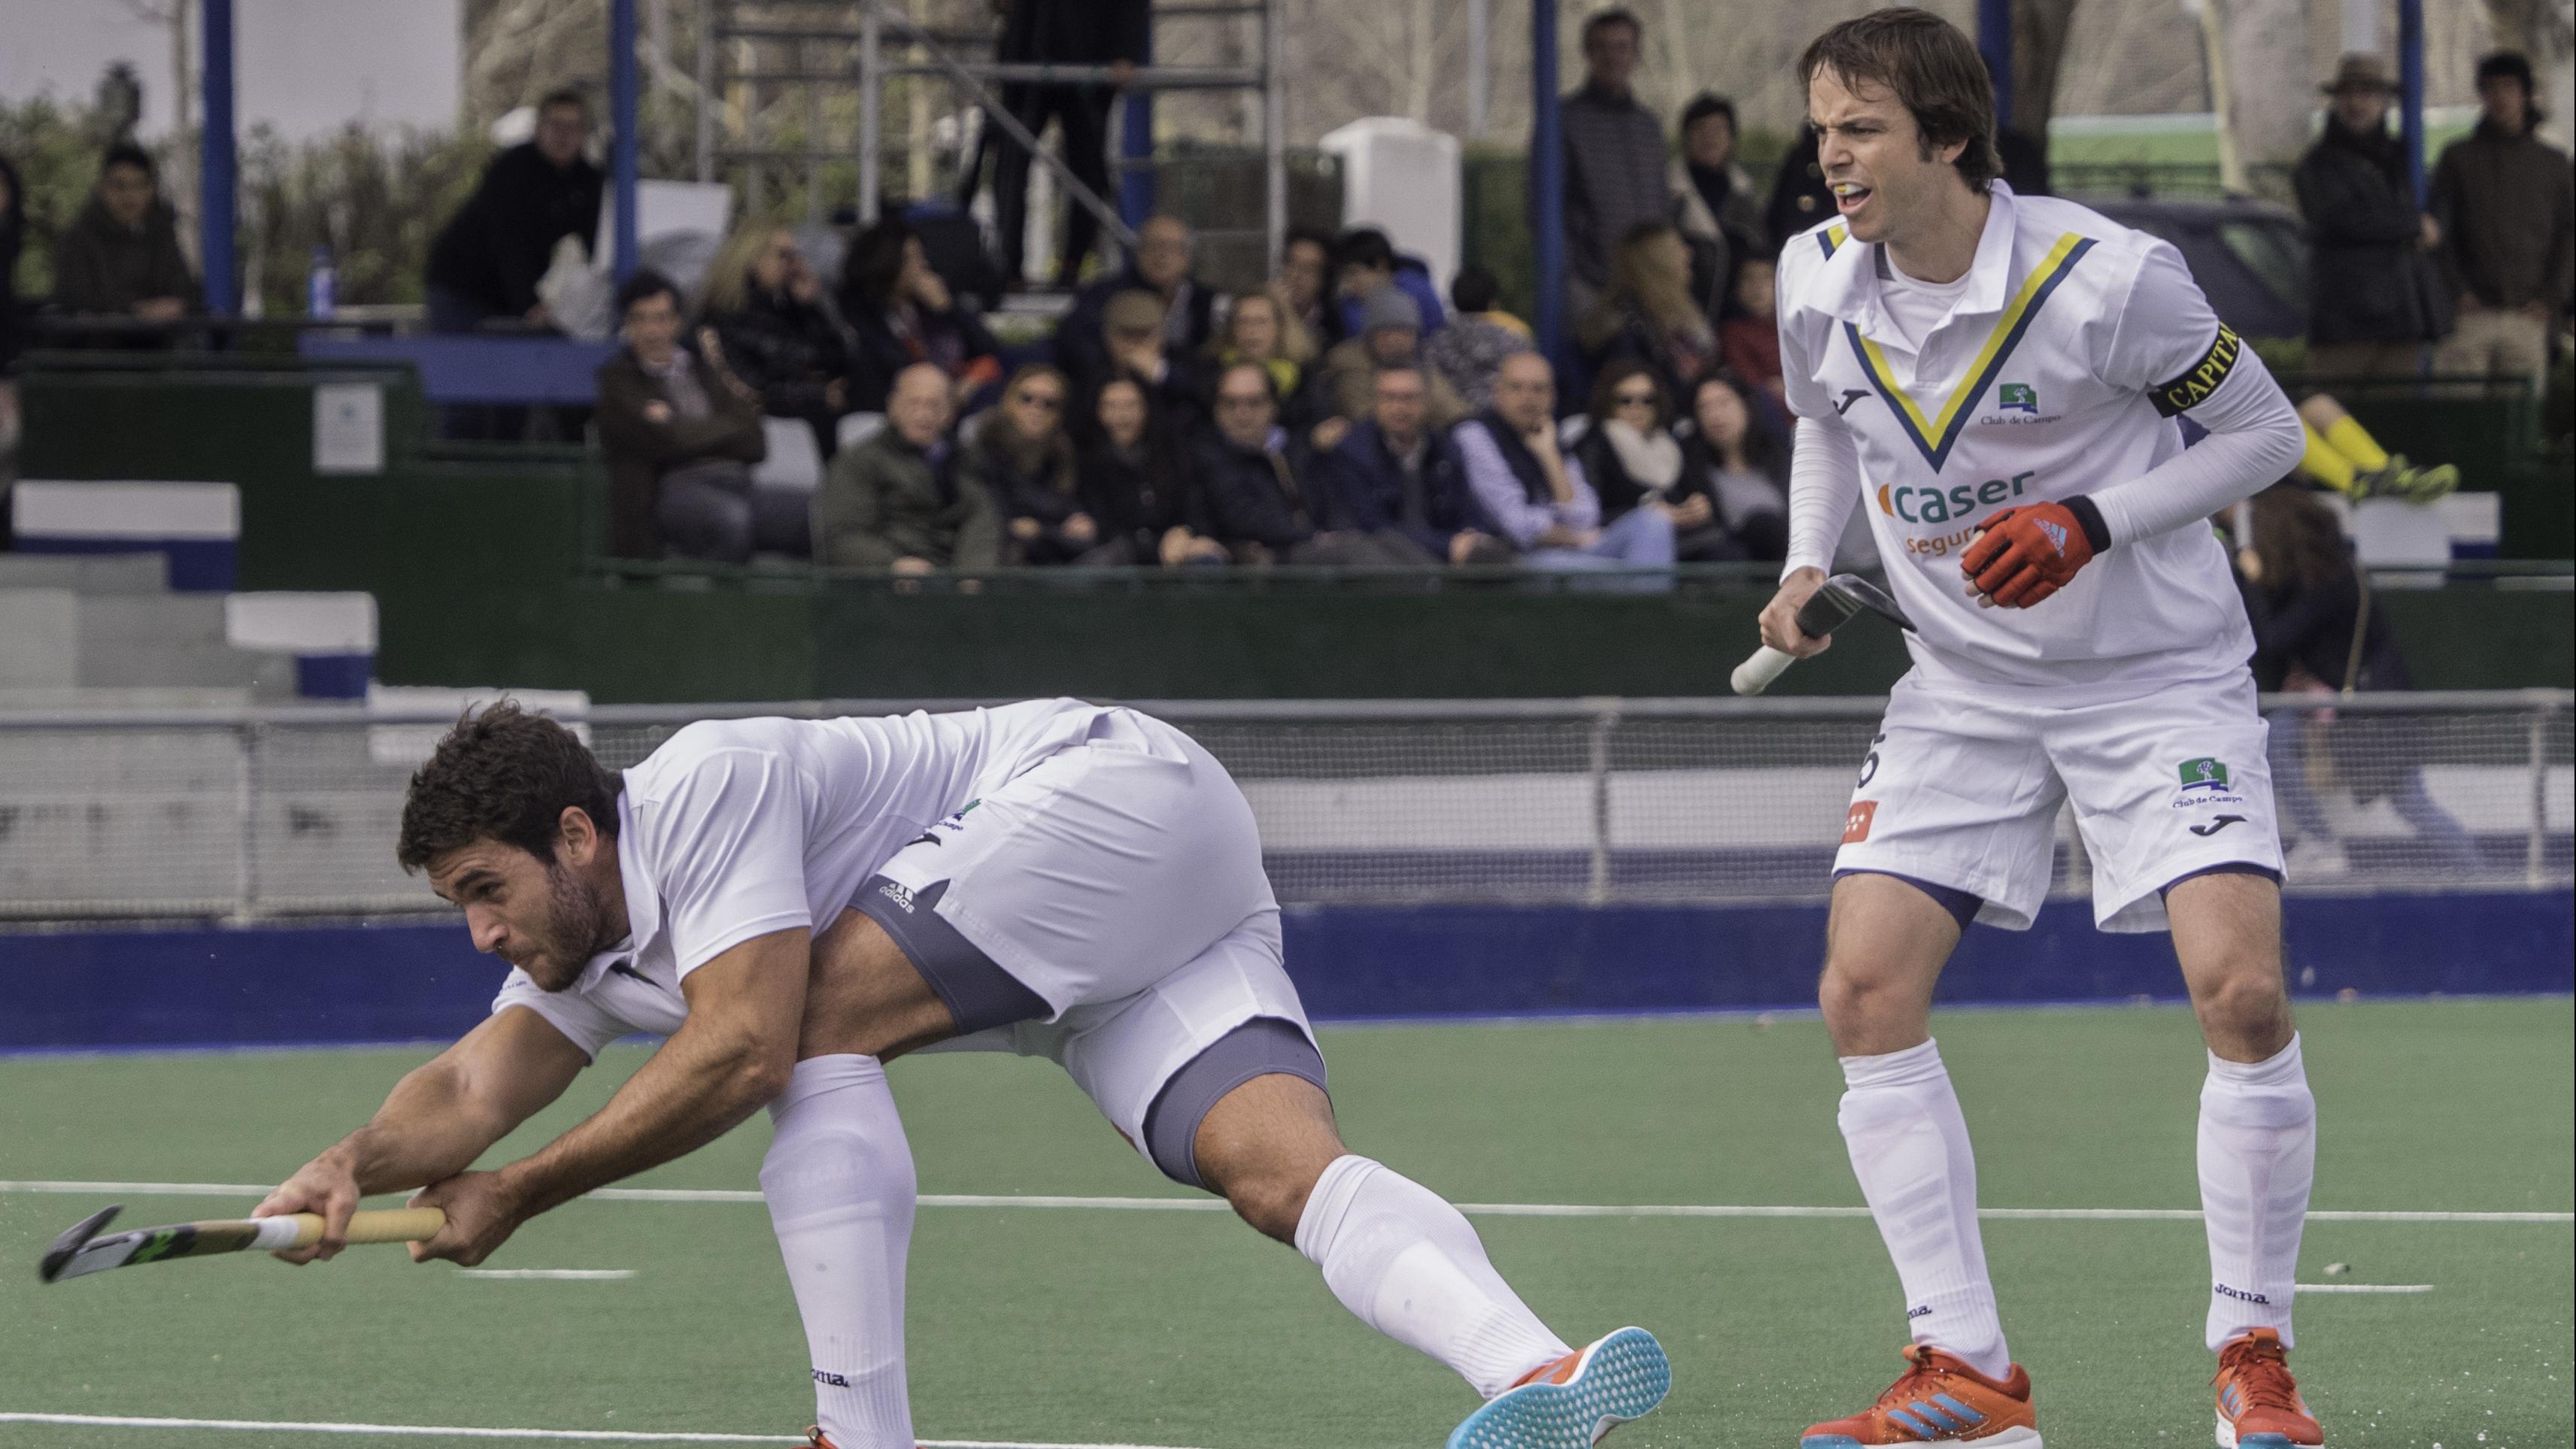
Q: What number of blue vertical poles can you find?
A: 6